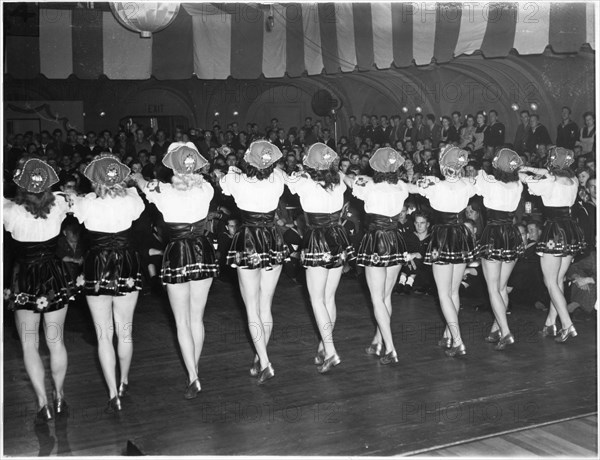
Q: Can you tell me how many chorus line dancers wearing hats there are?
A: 9